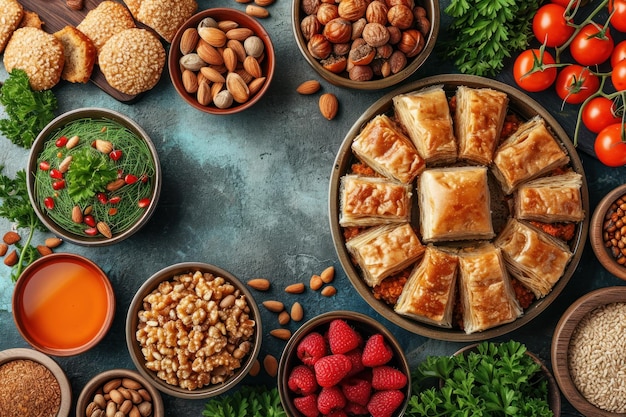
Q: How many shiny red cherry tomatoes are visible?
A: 10